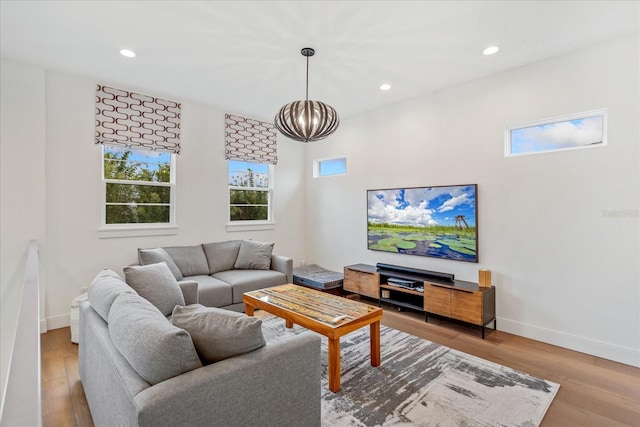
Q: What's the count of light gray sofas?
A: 2